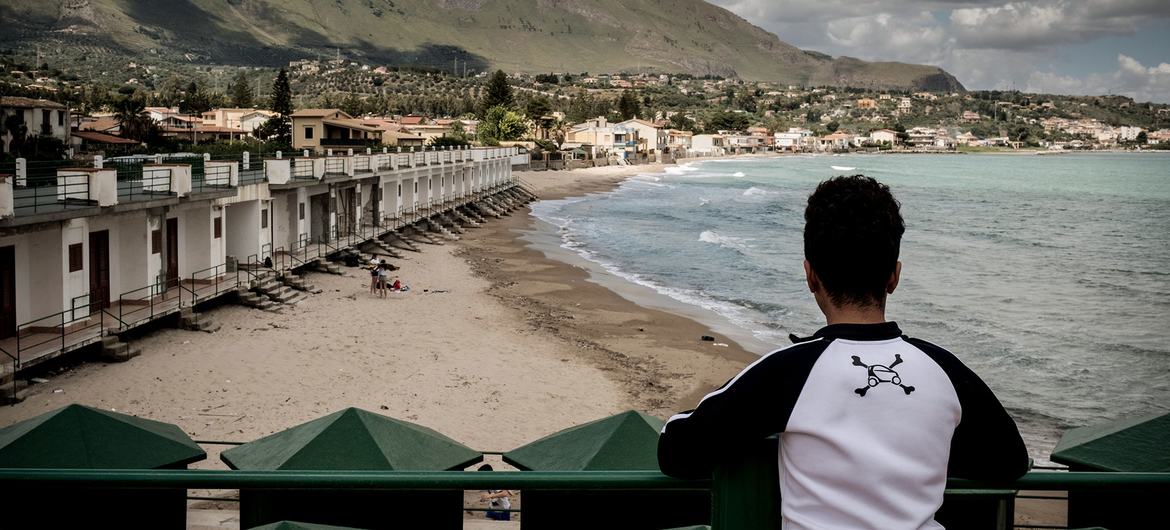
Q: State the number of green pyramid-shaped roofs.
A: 4